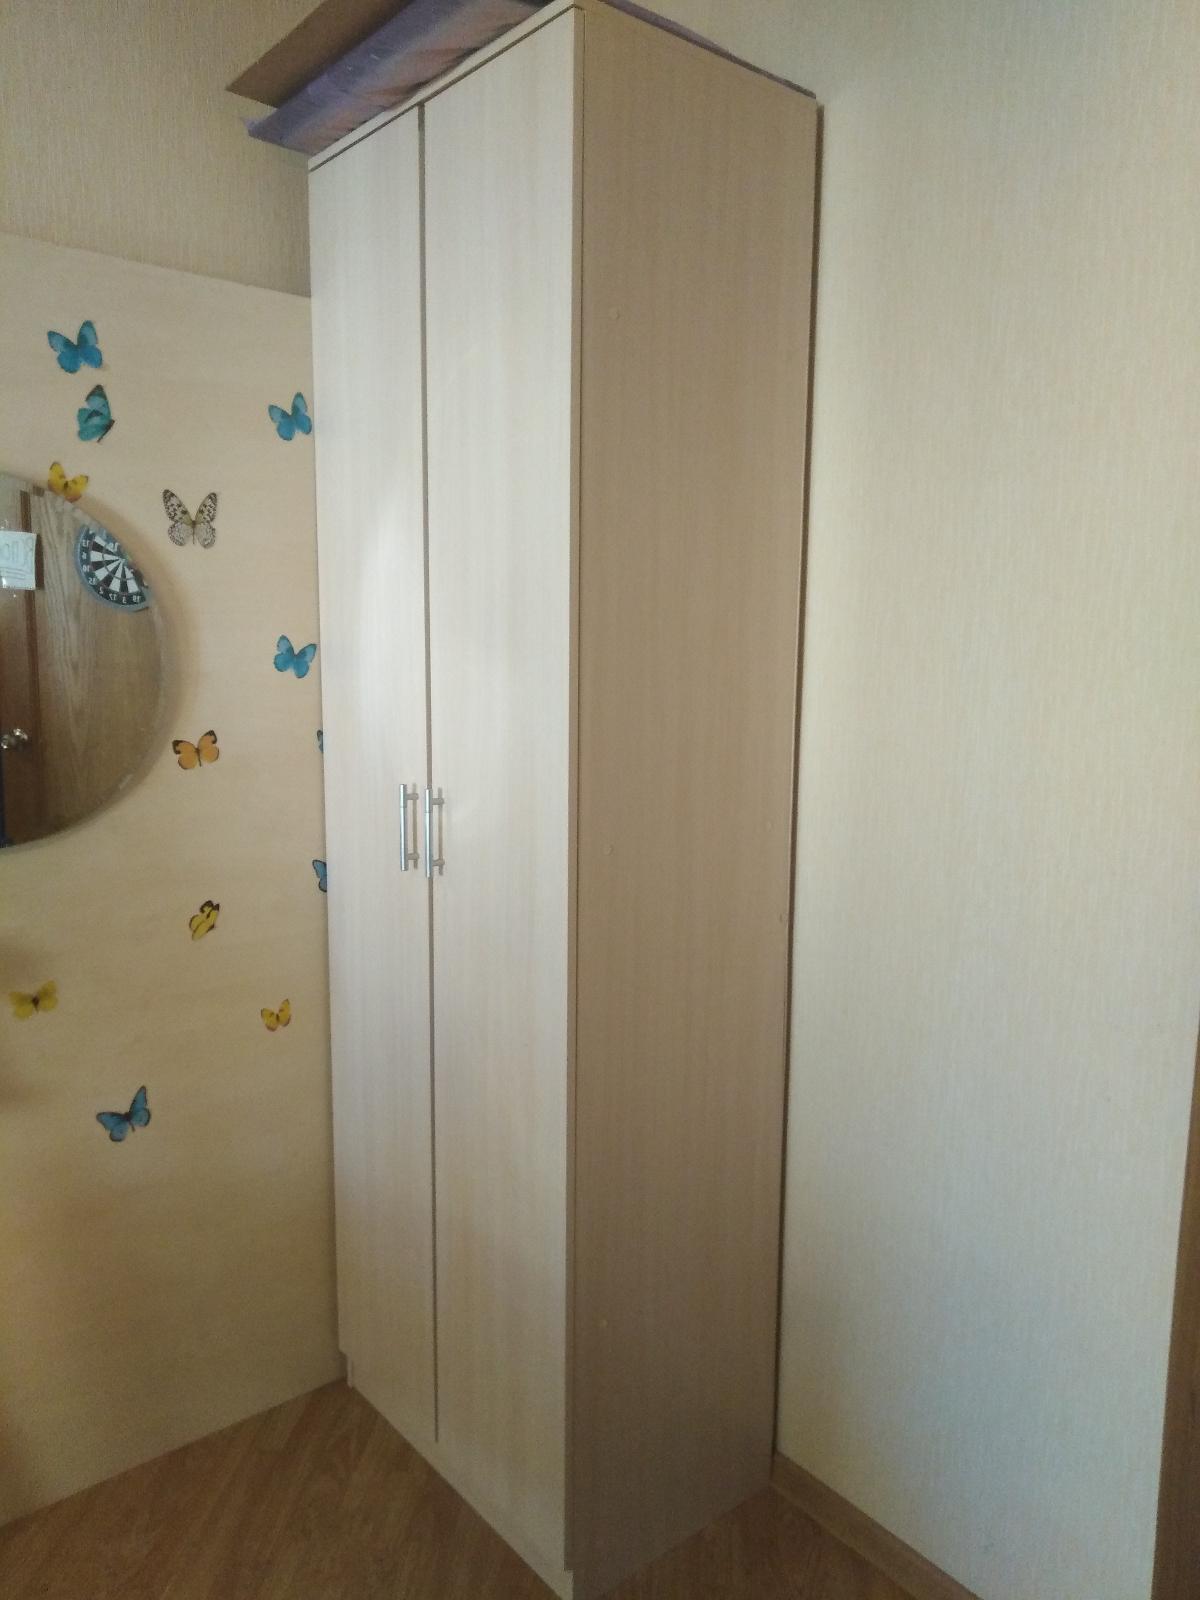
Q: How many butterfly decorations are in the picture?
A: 13